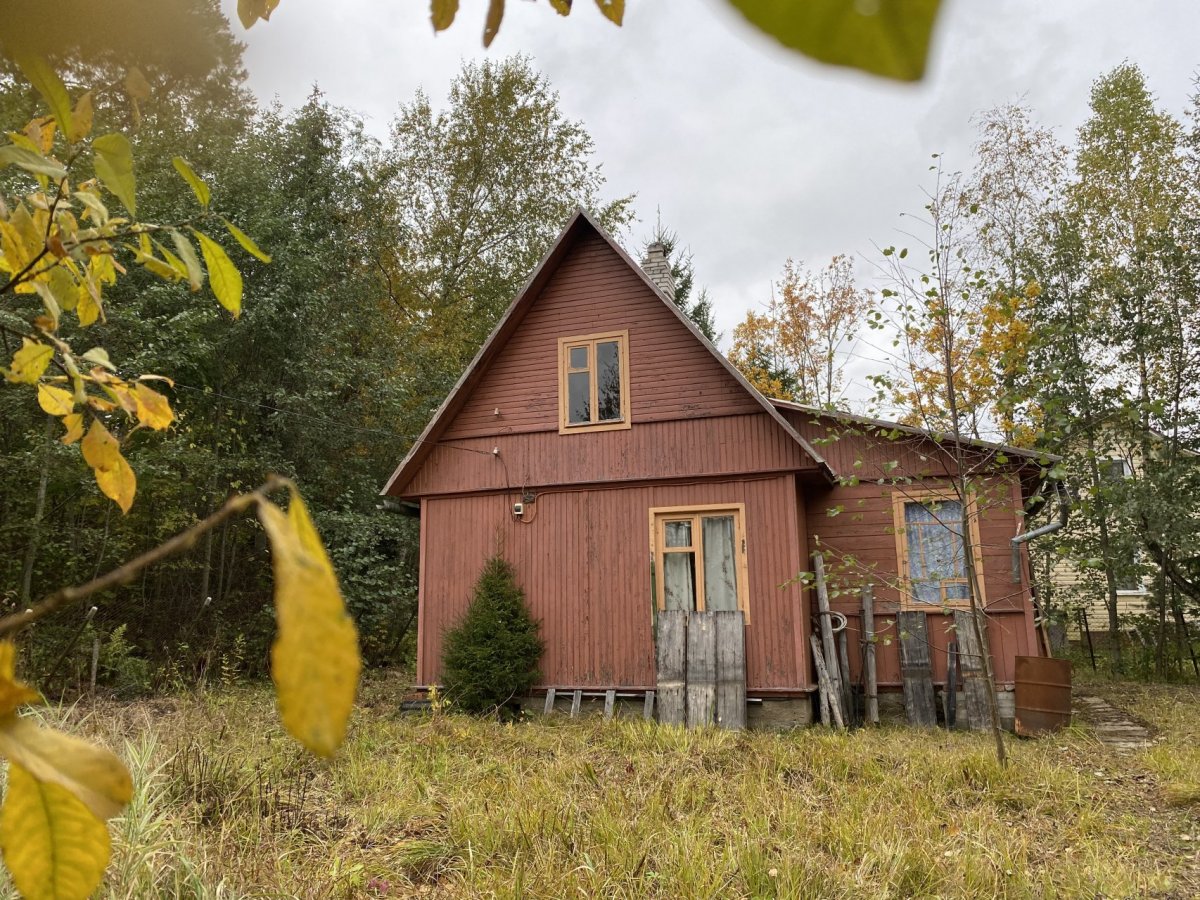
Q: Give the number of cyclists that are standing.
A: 0